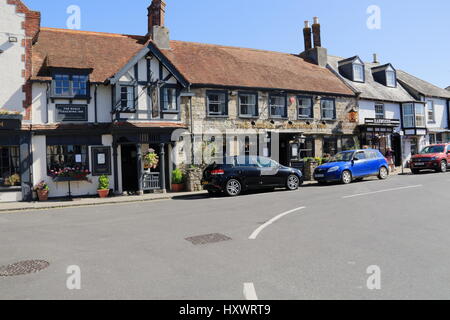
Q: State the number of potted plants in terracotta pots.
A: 3